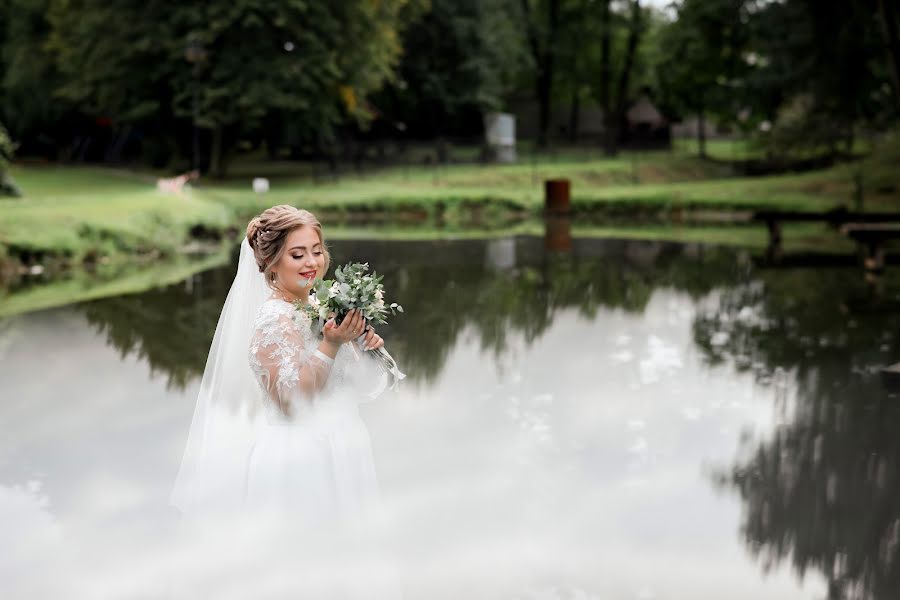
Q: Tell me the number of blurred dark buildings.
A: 1